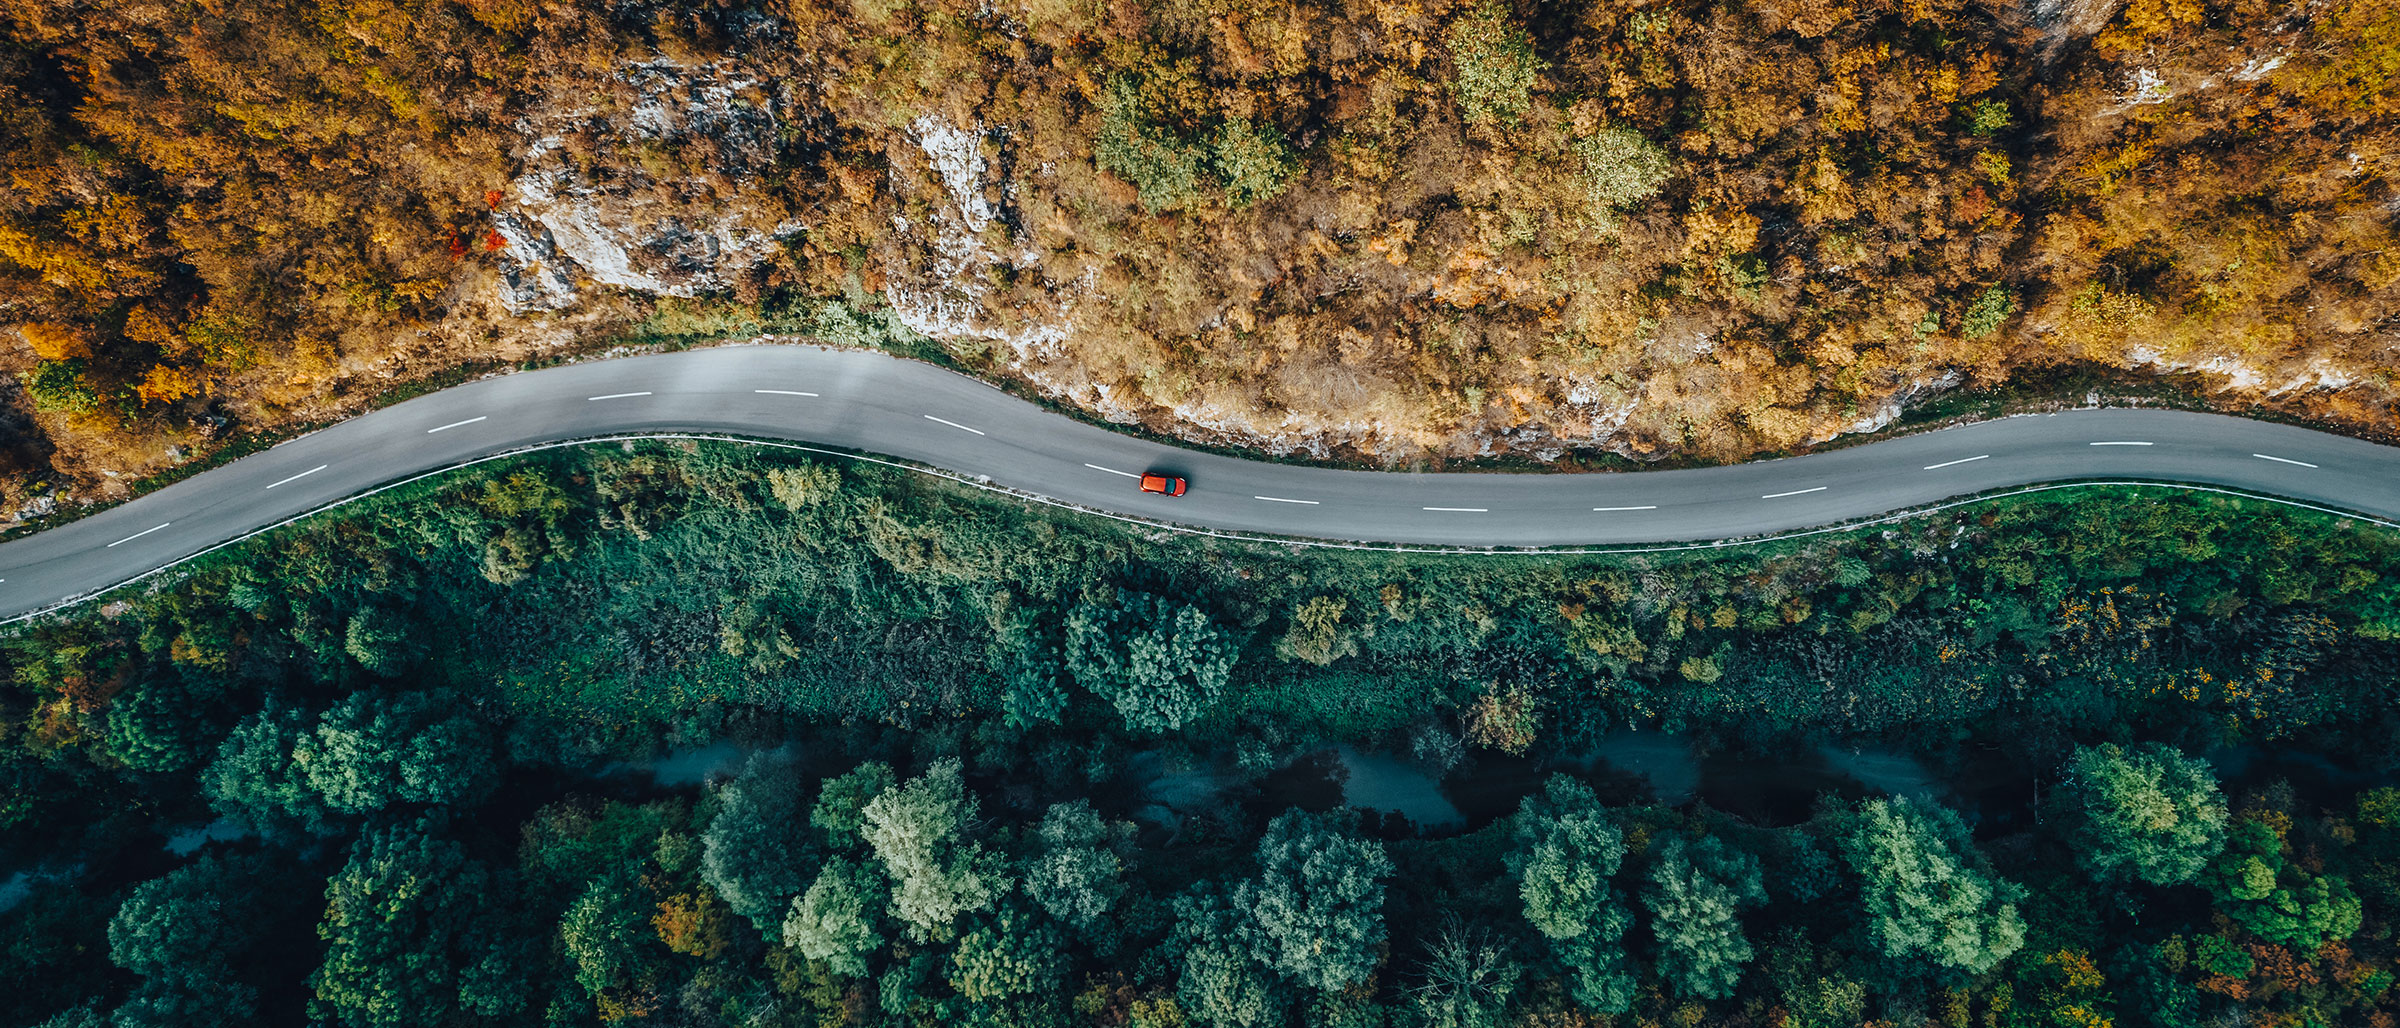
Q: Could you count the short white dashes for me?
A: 15